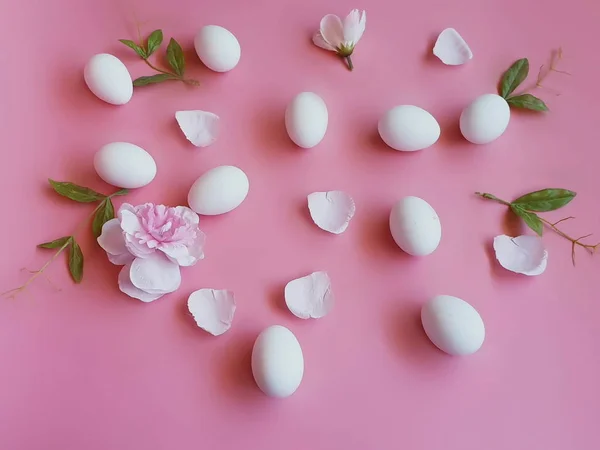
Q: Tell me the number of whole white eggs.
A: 10